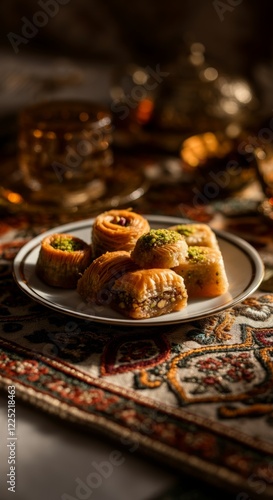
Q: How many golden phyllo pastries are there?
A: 7